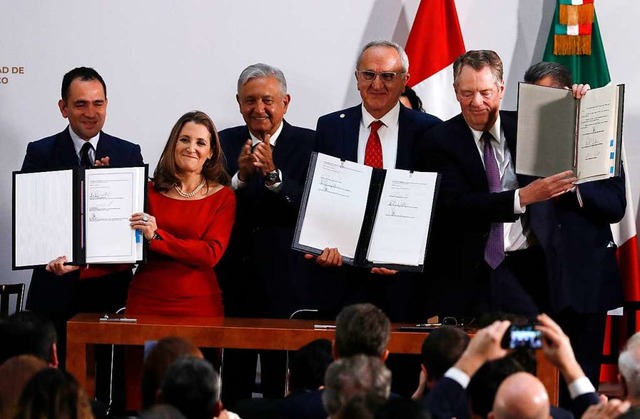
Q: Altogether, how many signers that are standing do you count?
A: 3